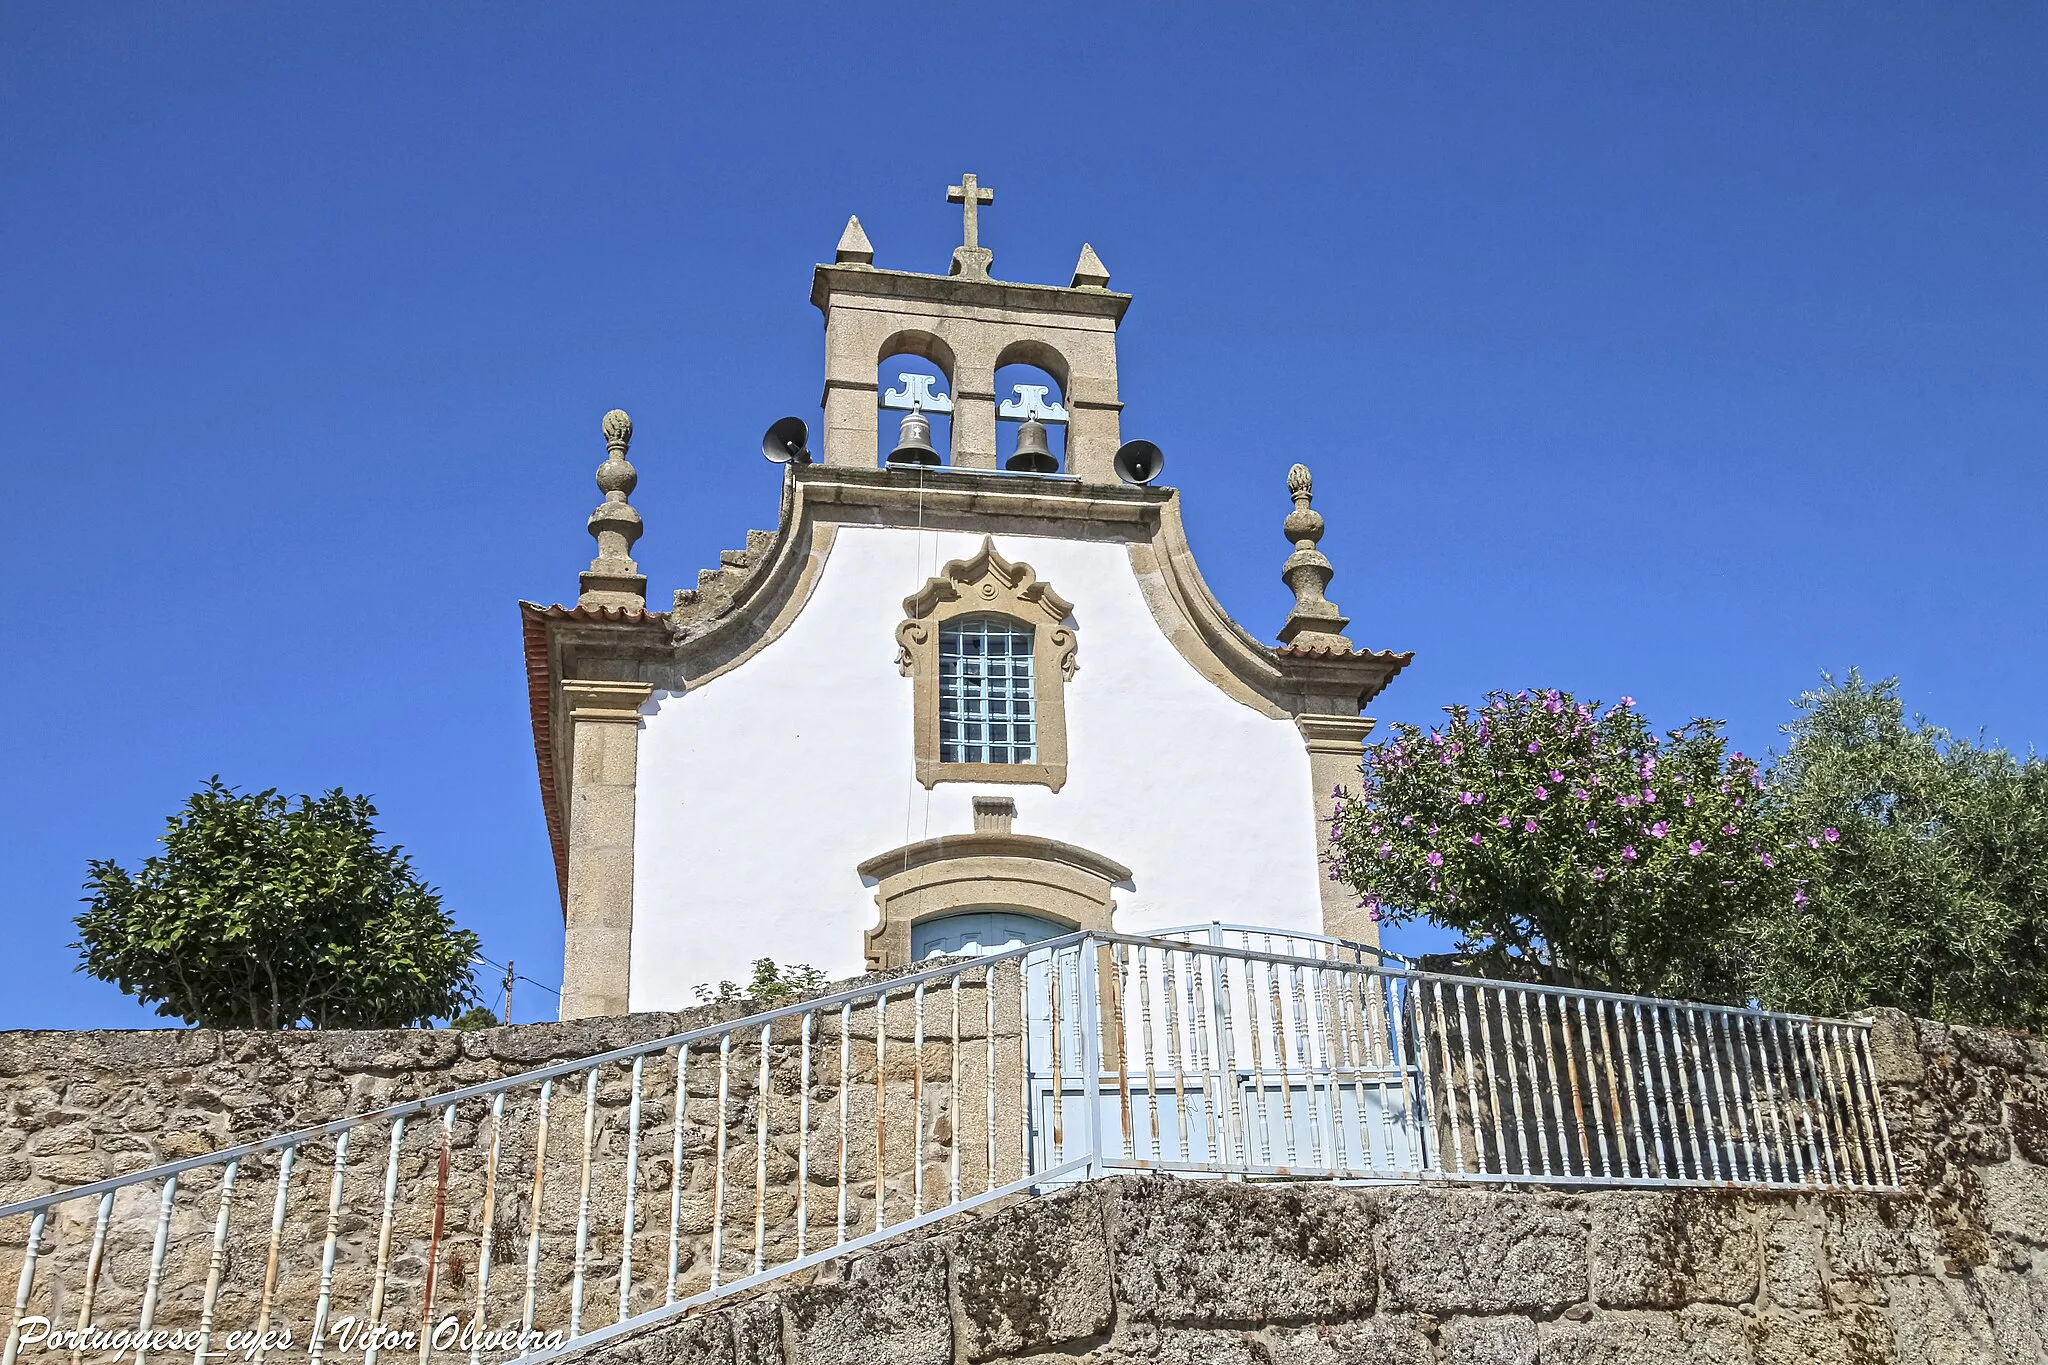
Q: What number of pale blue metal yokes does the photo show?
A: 2